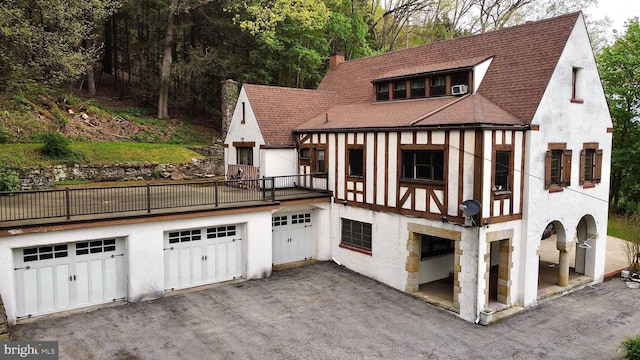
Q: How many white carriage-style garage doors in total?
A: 3